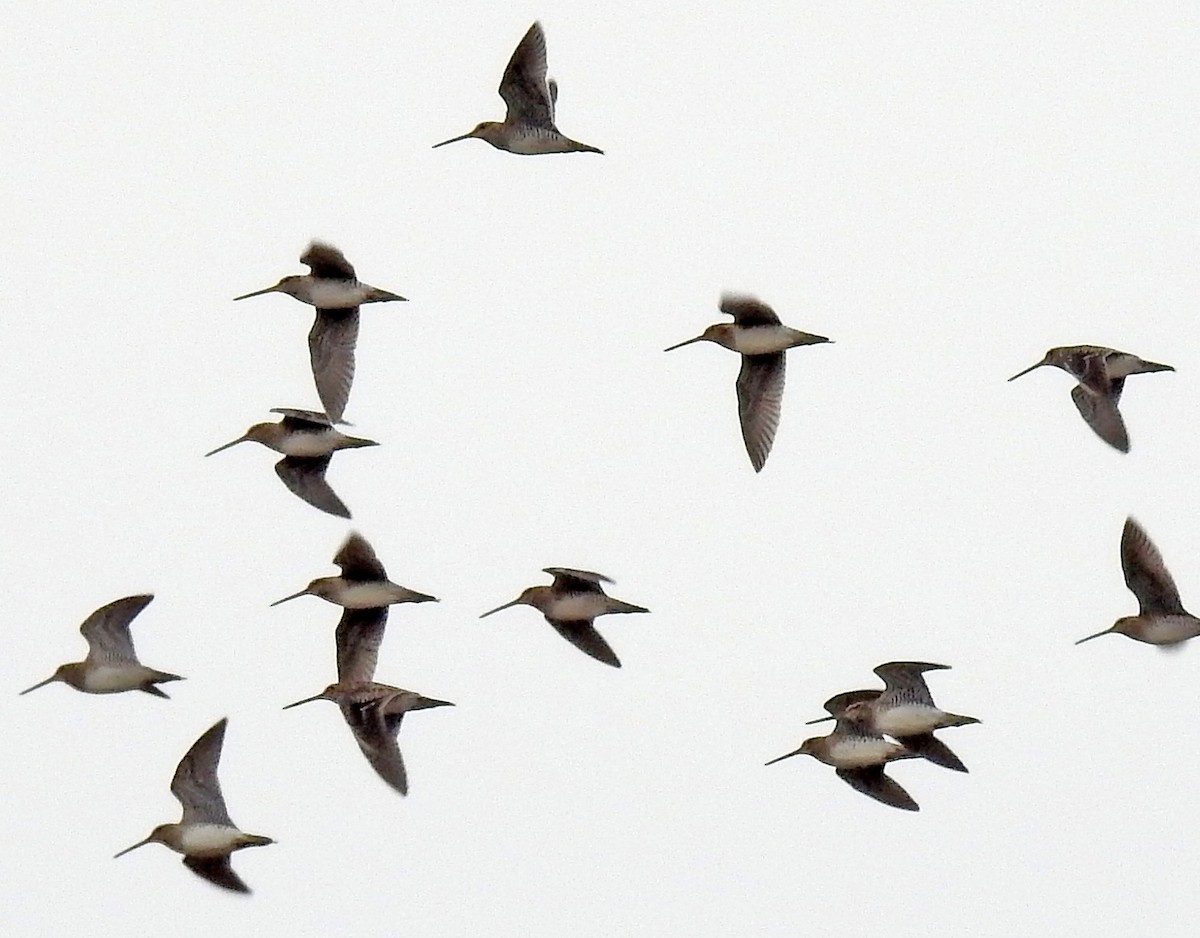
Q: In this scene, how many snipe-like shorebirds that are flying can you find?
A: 13